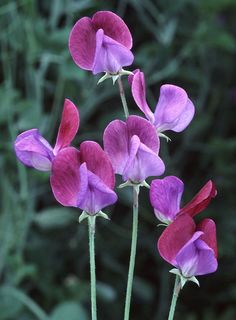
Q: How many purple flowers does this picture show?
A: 7